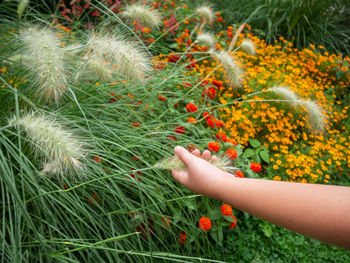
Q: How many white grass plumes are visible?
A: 12